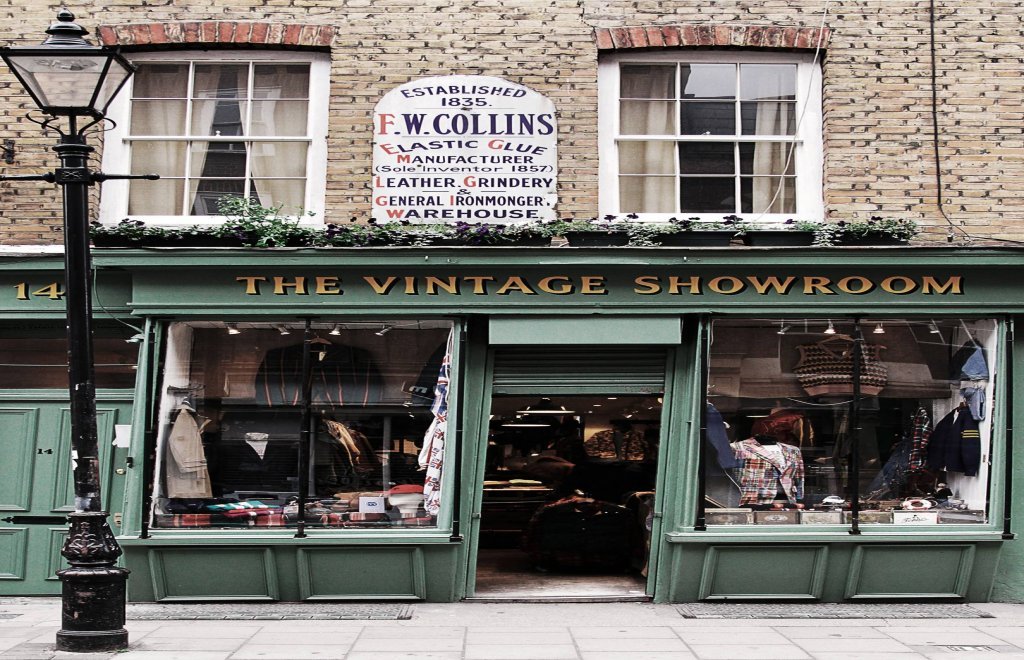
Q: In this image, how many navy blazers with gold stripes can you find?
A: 1